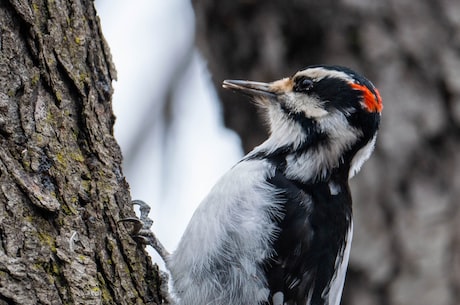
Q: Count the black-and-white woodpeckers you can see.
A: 1